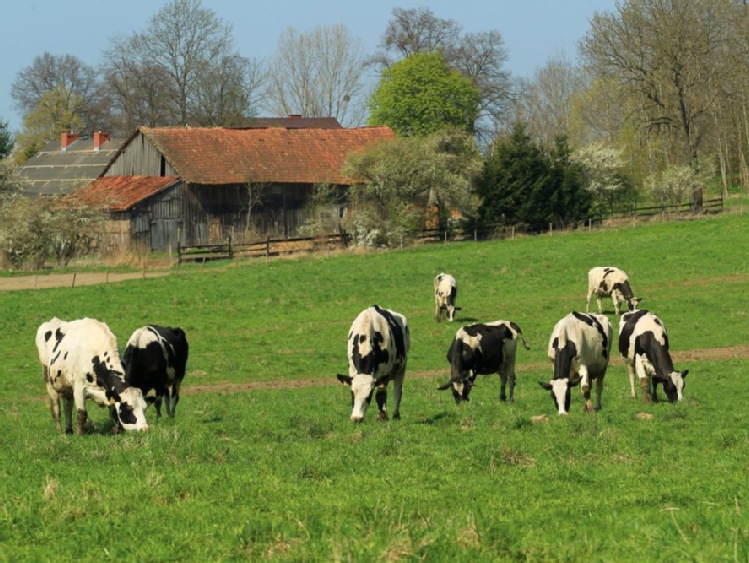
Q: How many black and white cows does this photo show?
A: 8